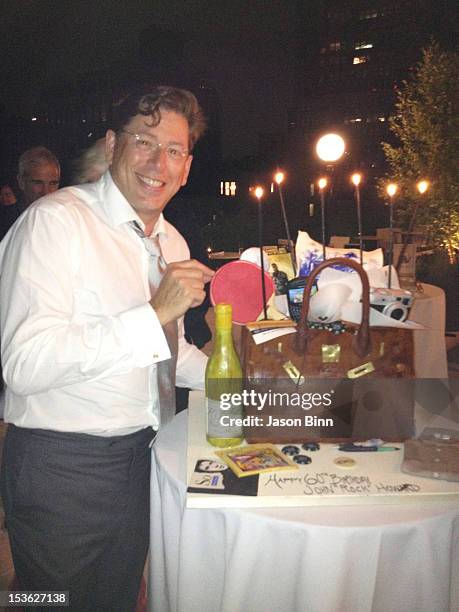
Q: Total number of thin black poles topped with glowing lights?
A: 6